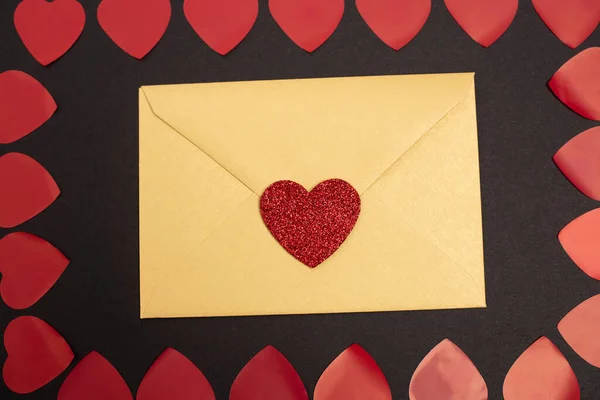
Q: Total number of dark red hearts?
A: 1